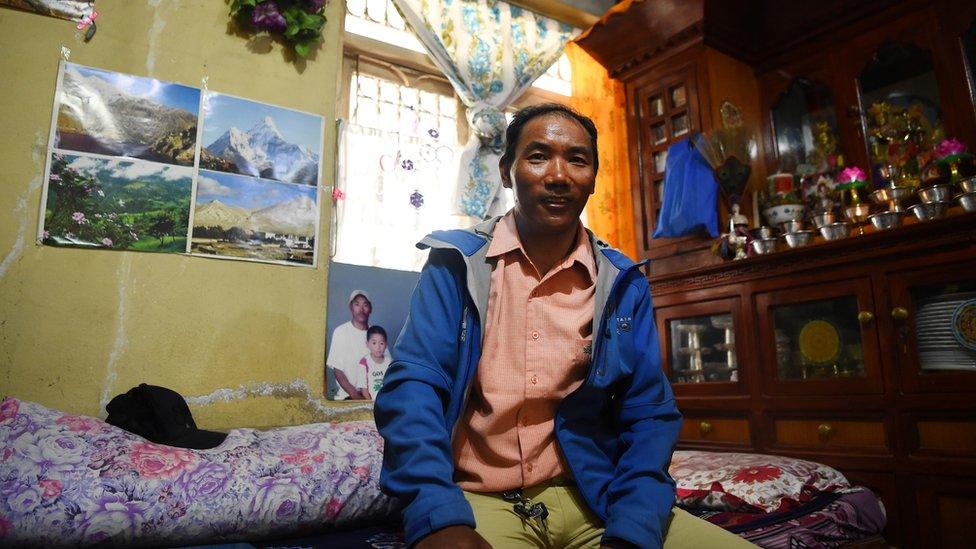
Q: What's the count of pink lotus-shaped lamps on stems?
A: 2